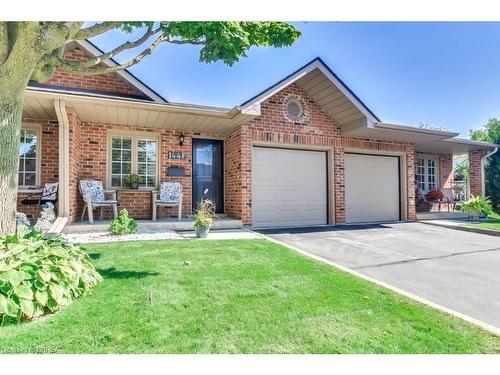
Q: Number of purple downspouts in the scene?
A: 0